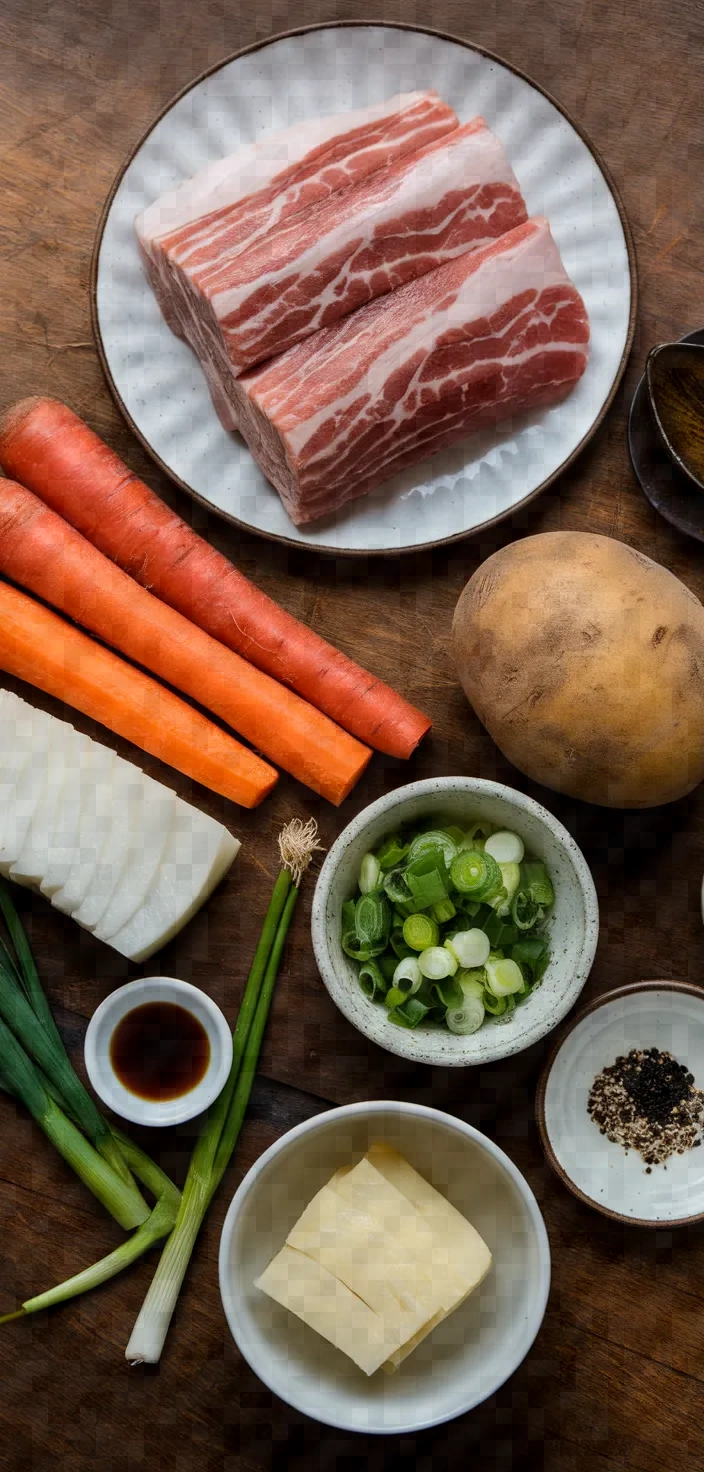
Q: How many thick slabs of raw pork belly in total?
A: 3